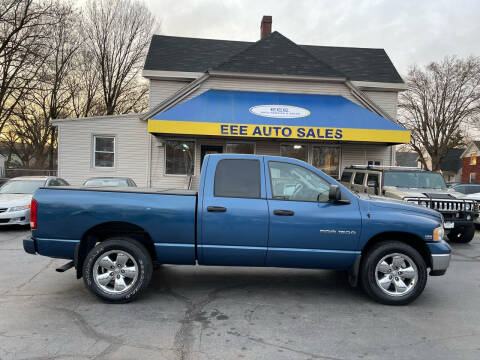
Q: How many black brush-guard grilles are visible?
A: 1